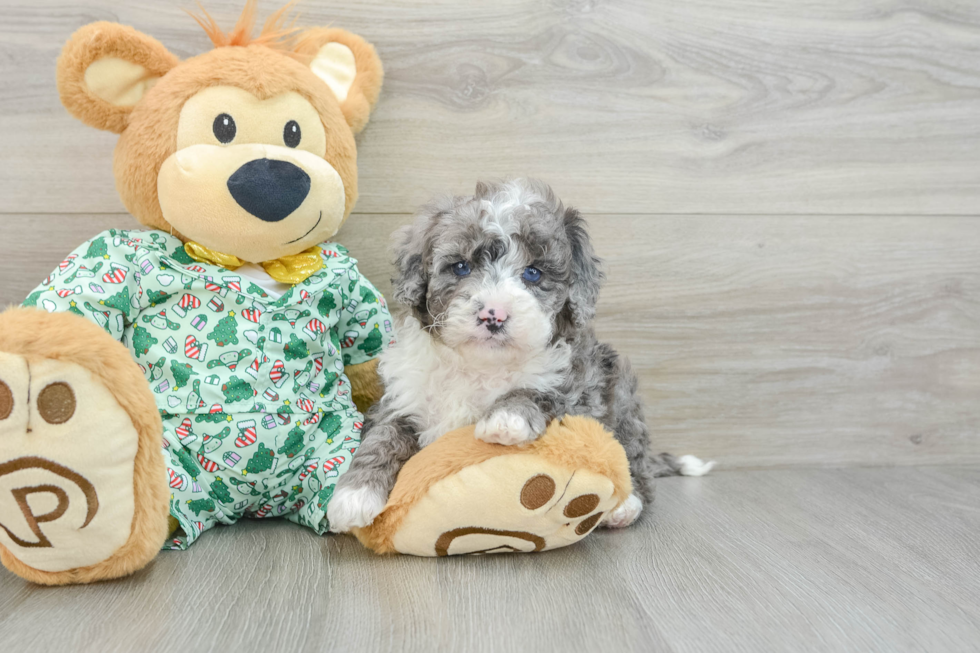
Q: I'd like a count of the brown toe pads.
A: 5